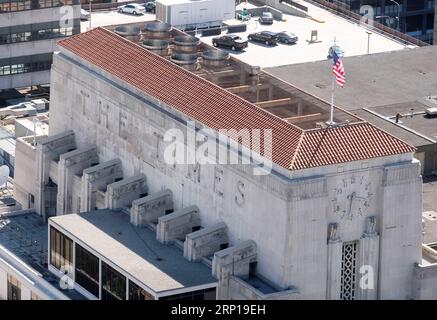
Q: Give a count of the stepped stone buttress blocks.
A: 8